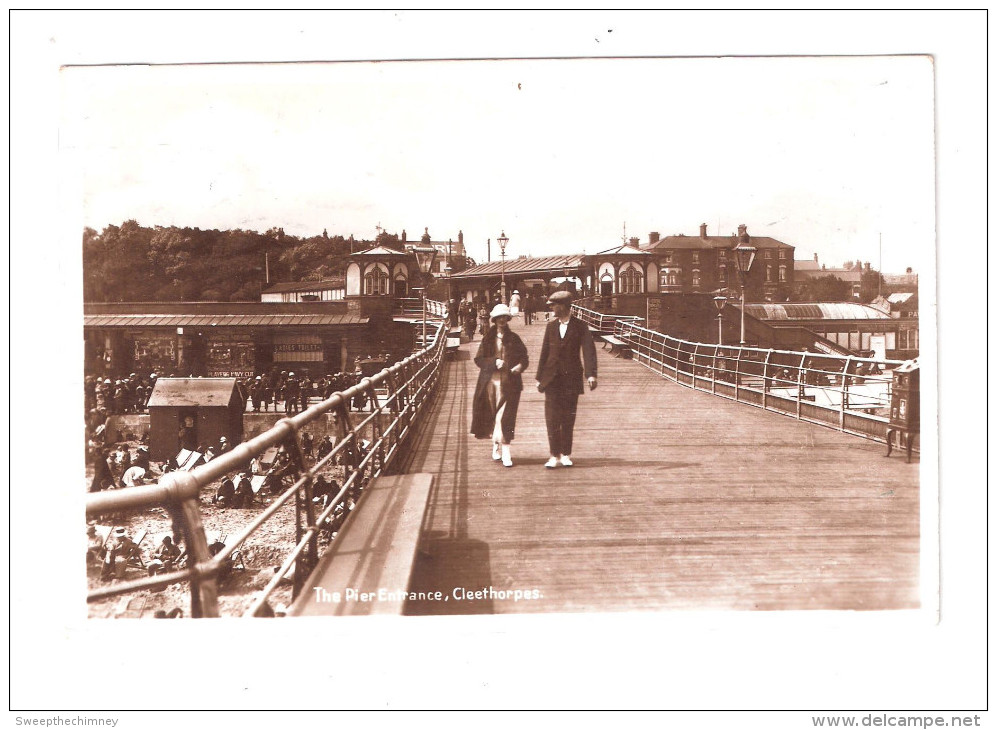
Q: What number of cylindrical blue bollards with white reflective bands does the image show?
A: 0